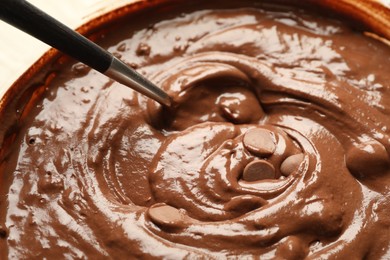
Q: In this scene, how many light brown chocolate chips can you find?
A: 4